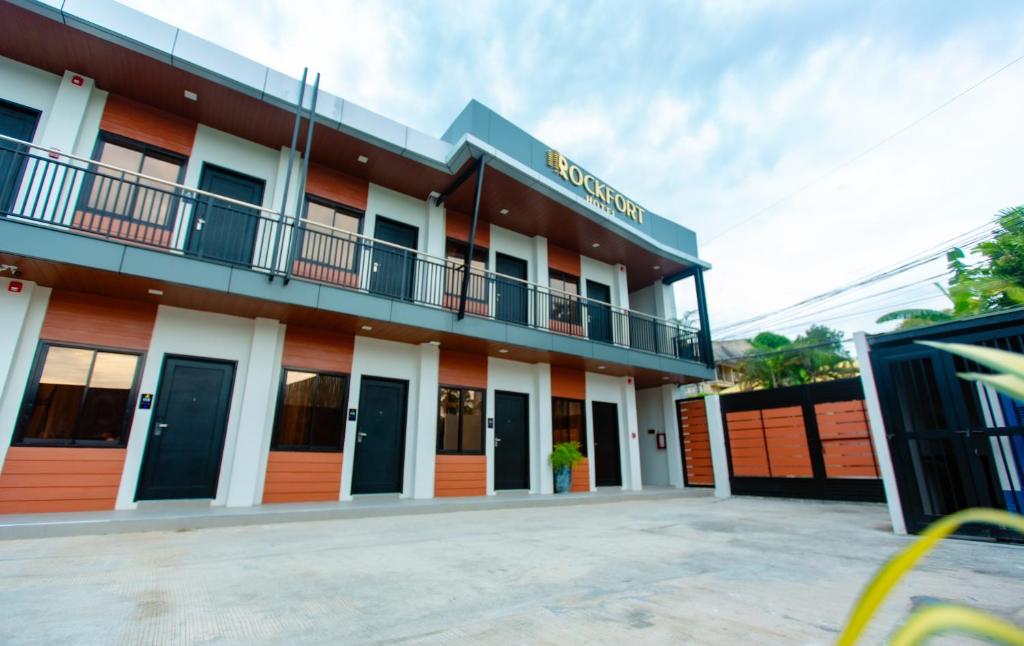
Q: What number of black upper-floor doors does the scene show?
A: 5